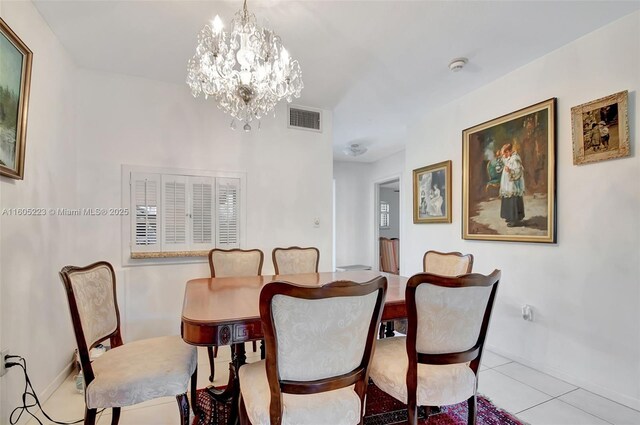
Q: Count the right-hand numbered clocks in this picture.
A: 0